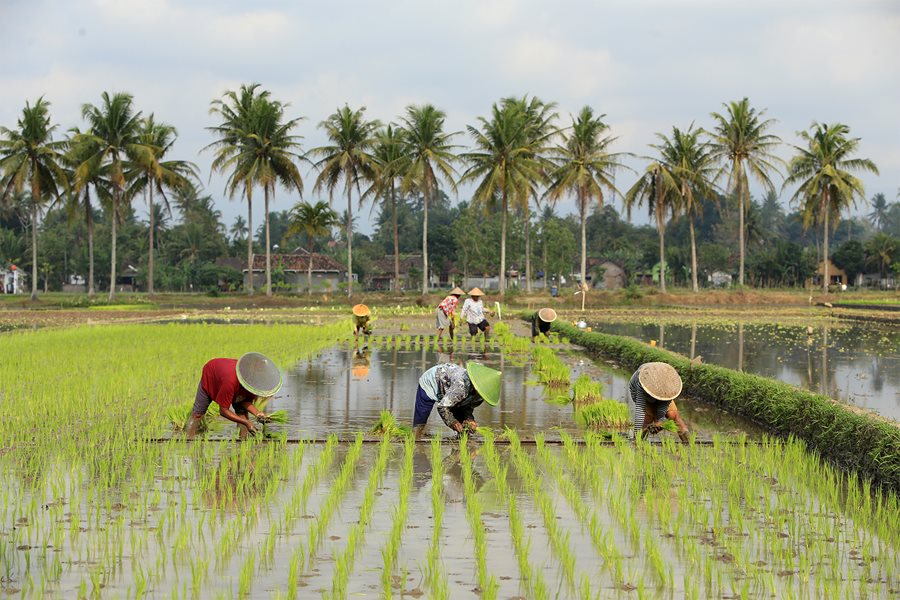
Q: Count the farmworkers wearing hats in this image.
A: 7